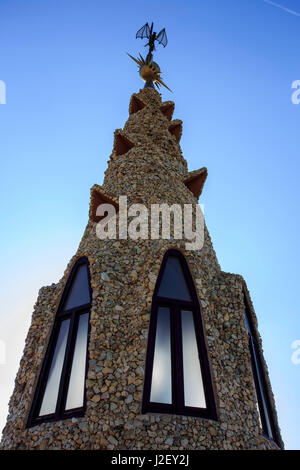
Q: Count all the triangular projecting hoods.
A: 6